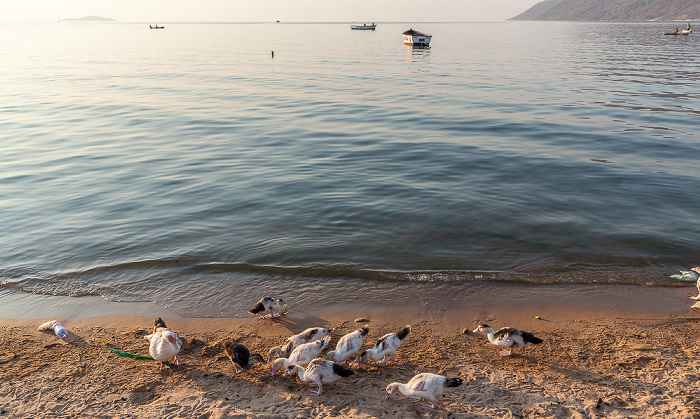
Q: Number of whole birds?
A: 10